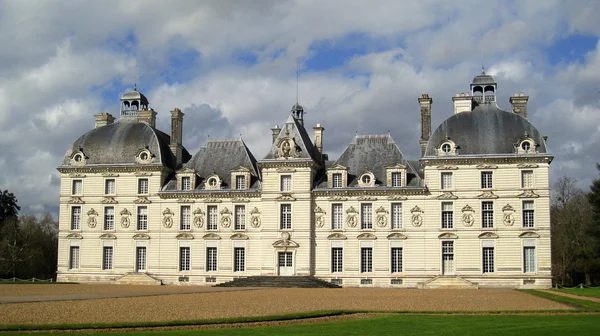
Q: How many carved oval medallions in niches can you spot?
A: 12